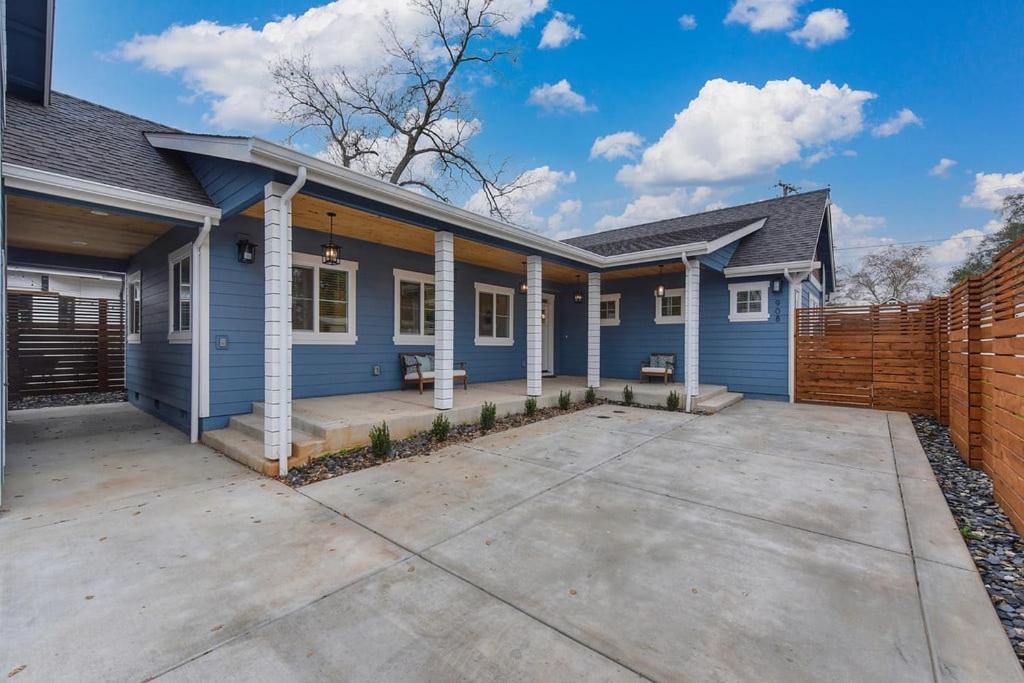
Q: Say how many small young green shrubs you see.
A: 8